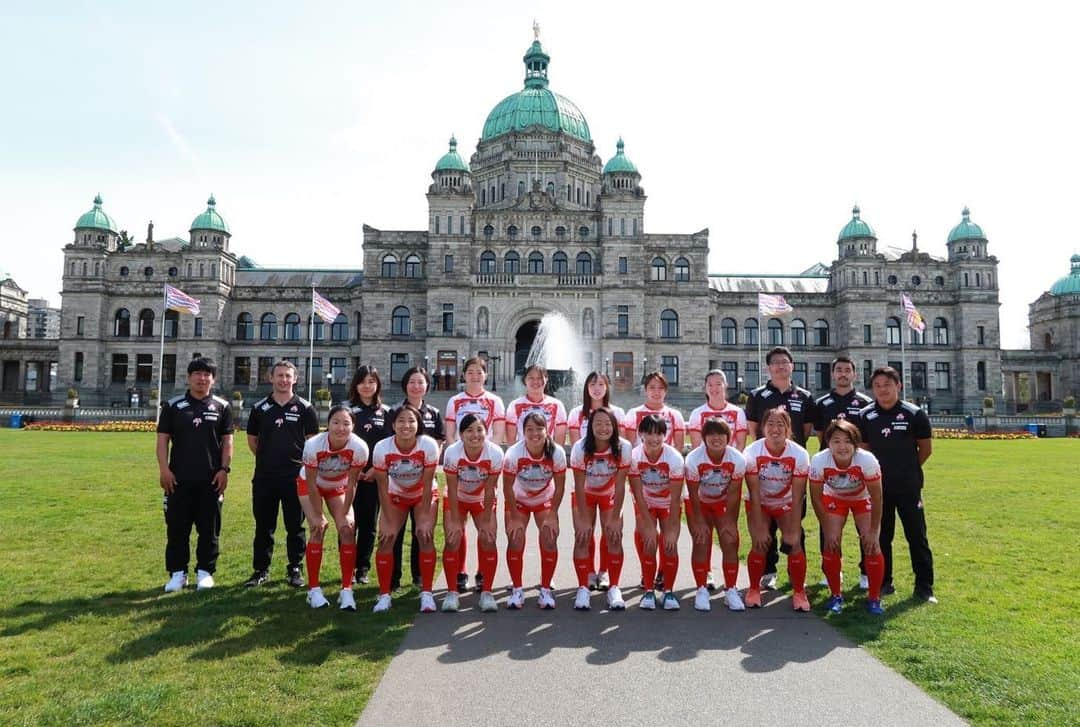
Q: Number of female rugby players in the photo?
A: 14